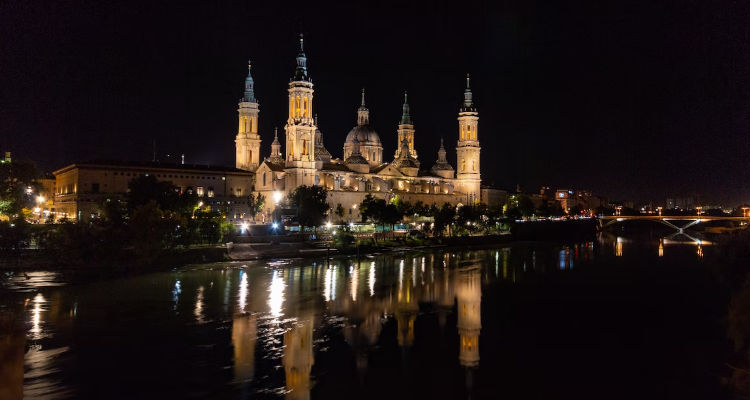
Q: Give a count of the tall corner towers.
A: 4